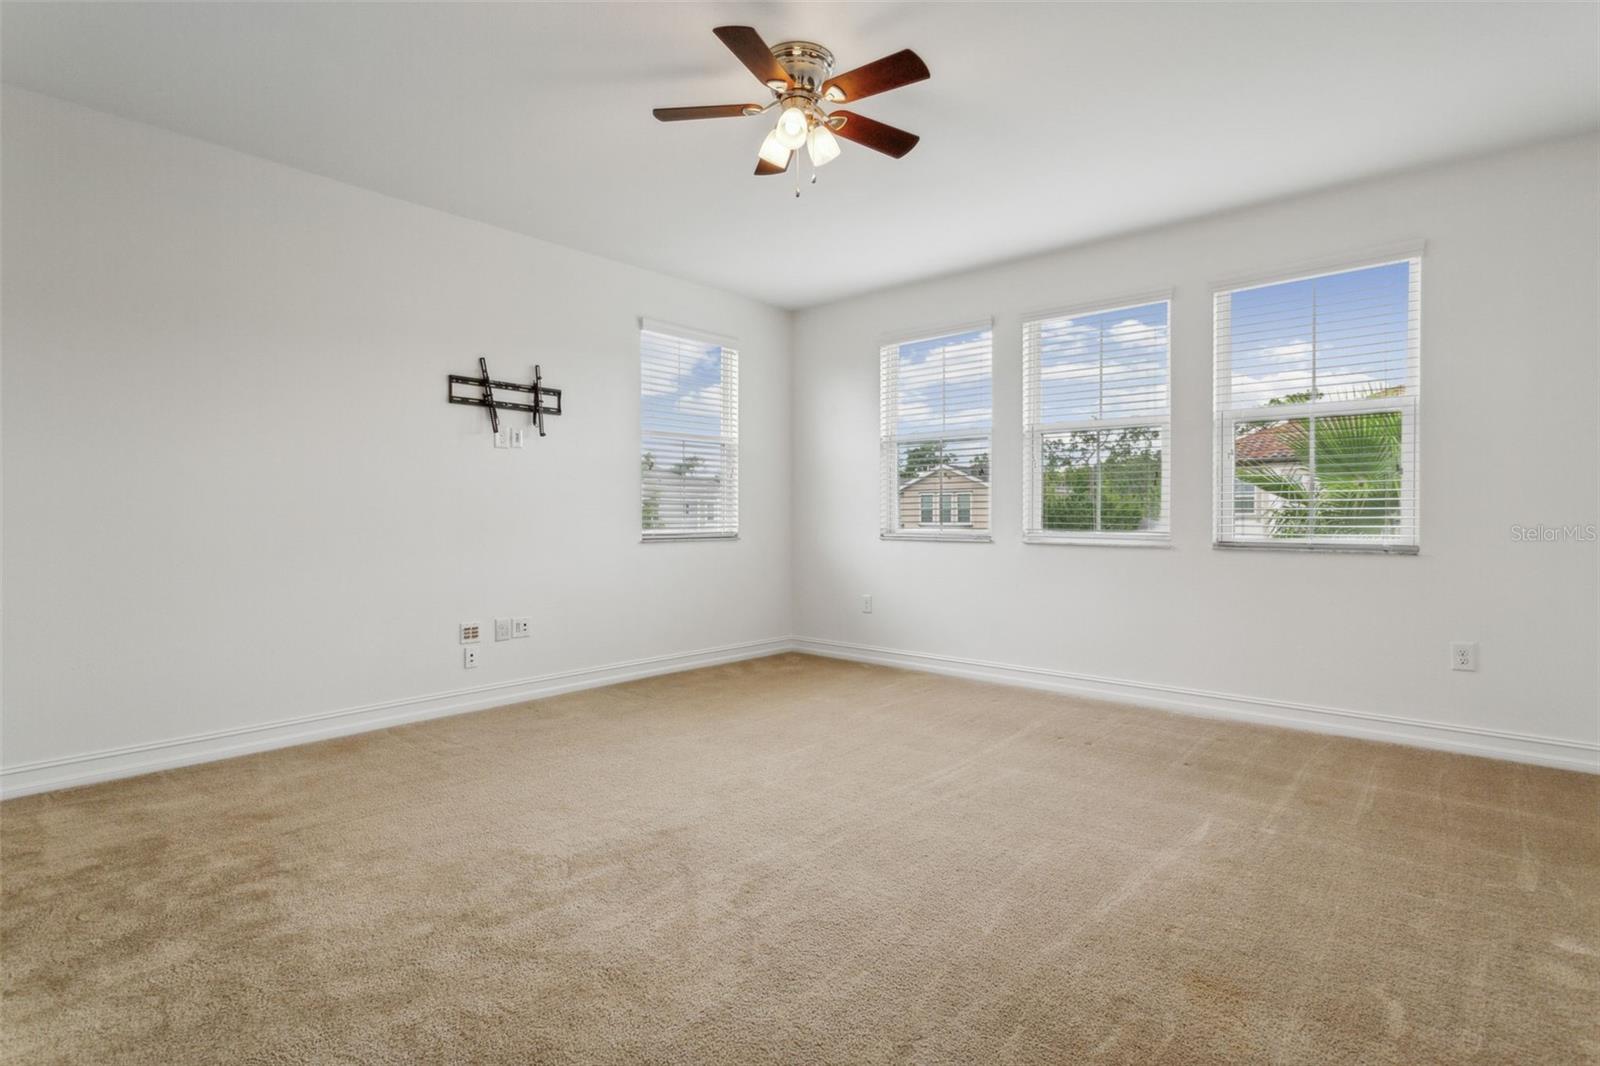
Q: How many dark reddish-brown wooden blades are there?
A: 5